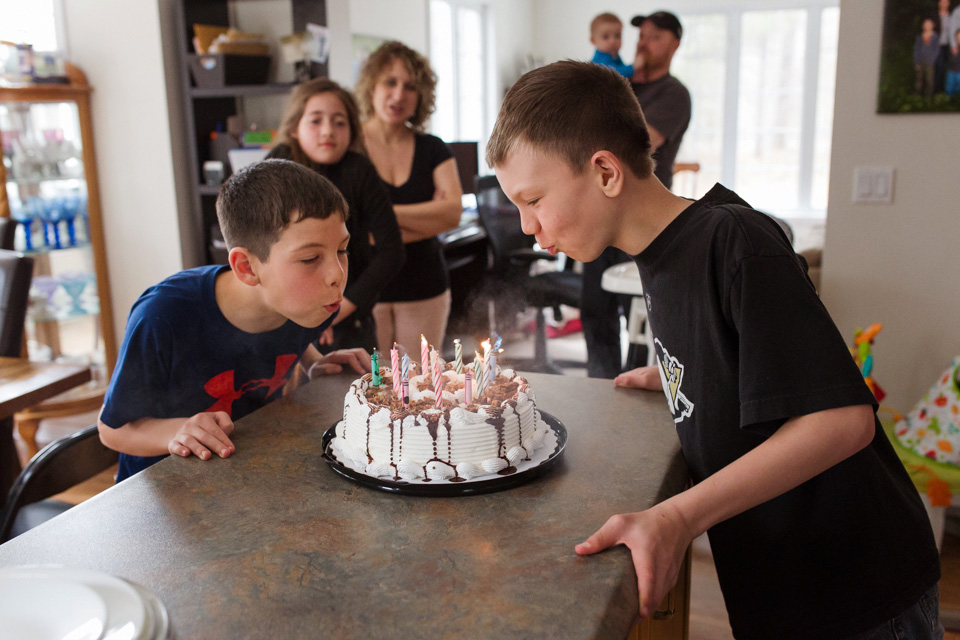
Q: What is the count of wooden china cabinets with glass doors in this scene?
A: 1